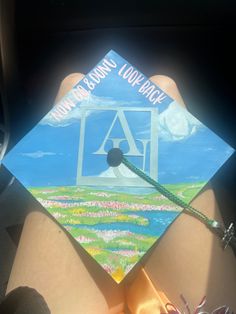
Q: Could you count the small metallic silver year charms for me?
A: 1